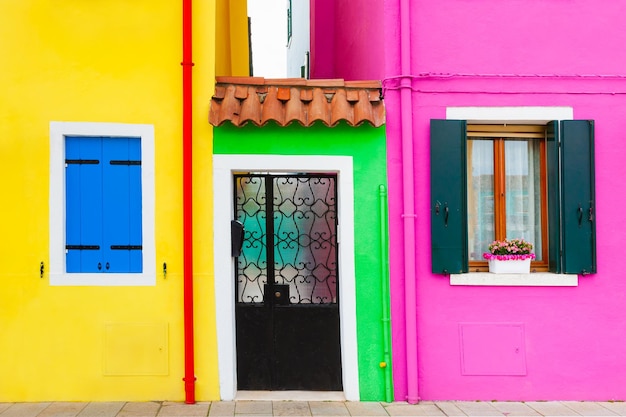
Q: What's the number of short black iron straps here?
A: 4